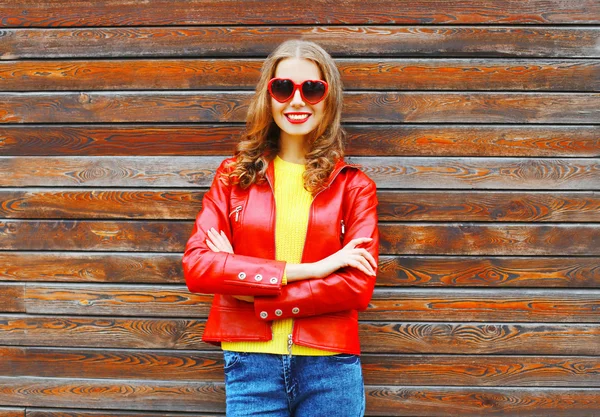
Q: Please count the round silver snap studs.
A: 6